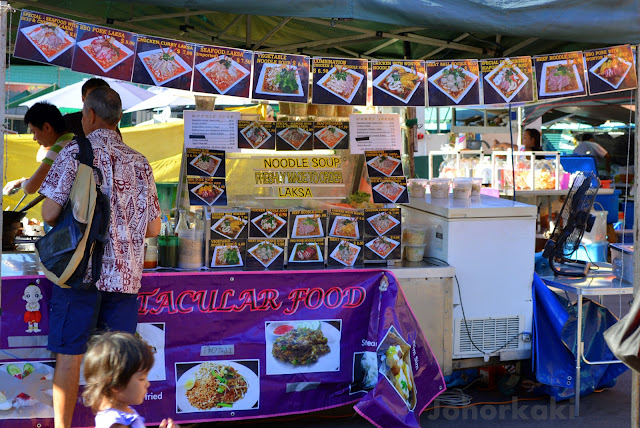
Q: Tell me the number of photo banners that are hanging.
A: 11